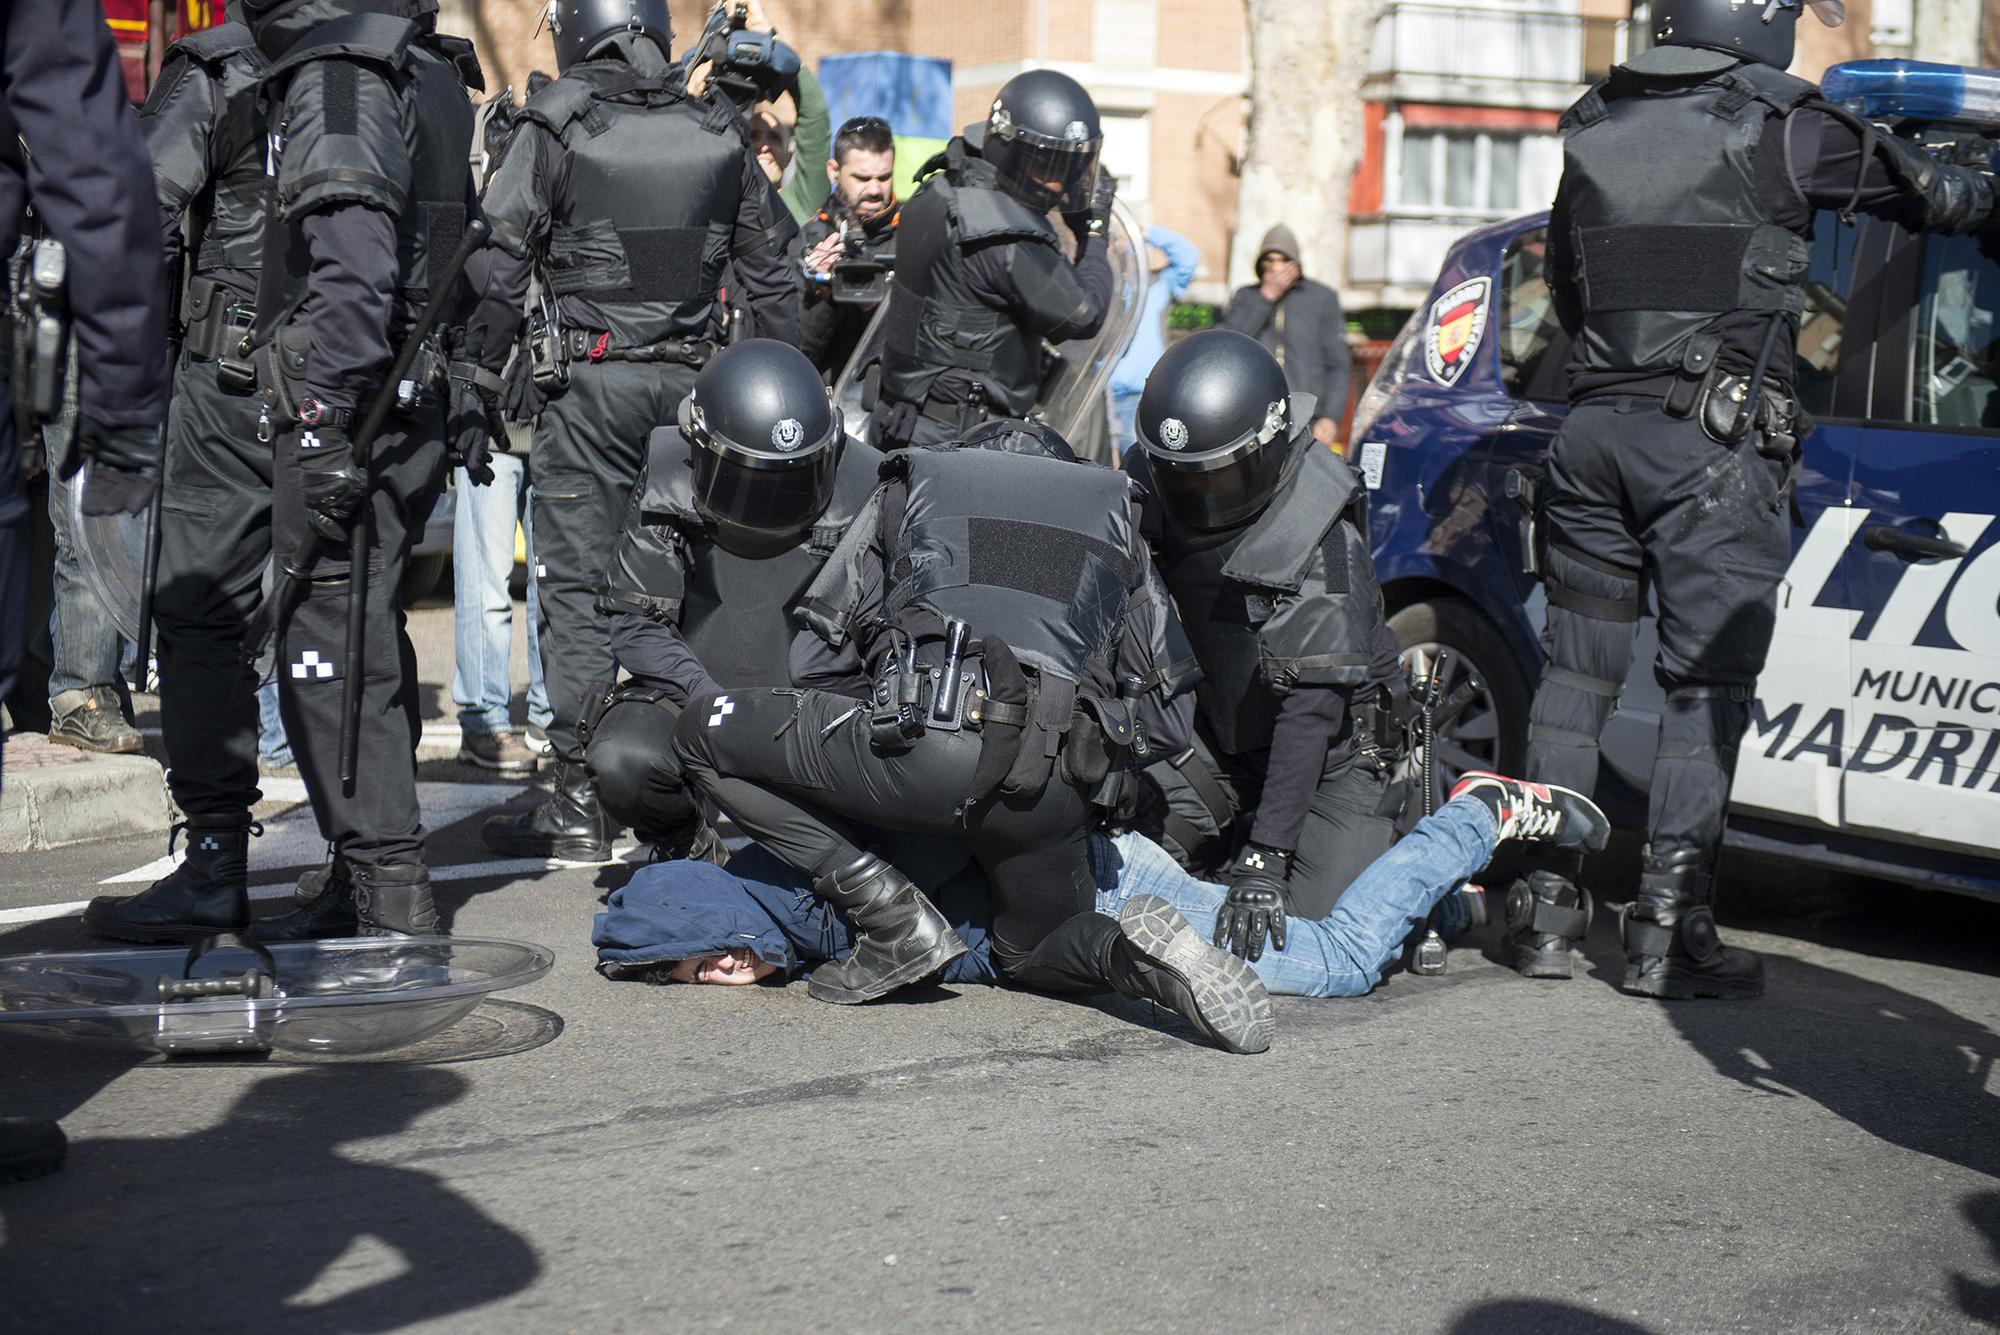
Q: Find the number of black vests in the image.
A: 8